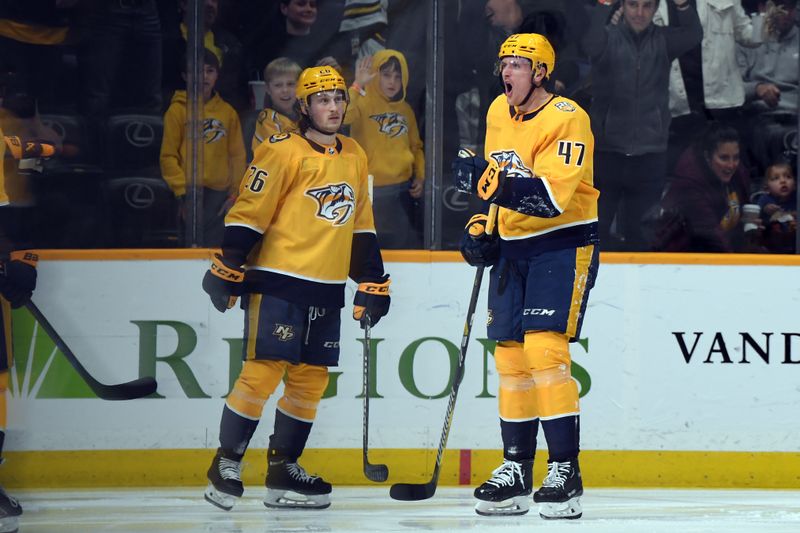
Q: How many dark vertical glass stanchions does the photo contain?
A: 2